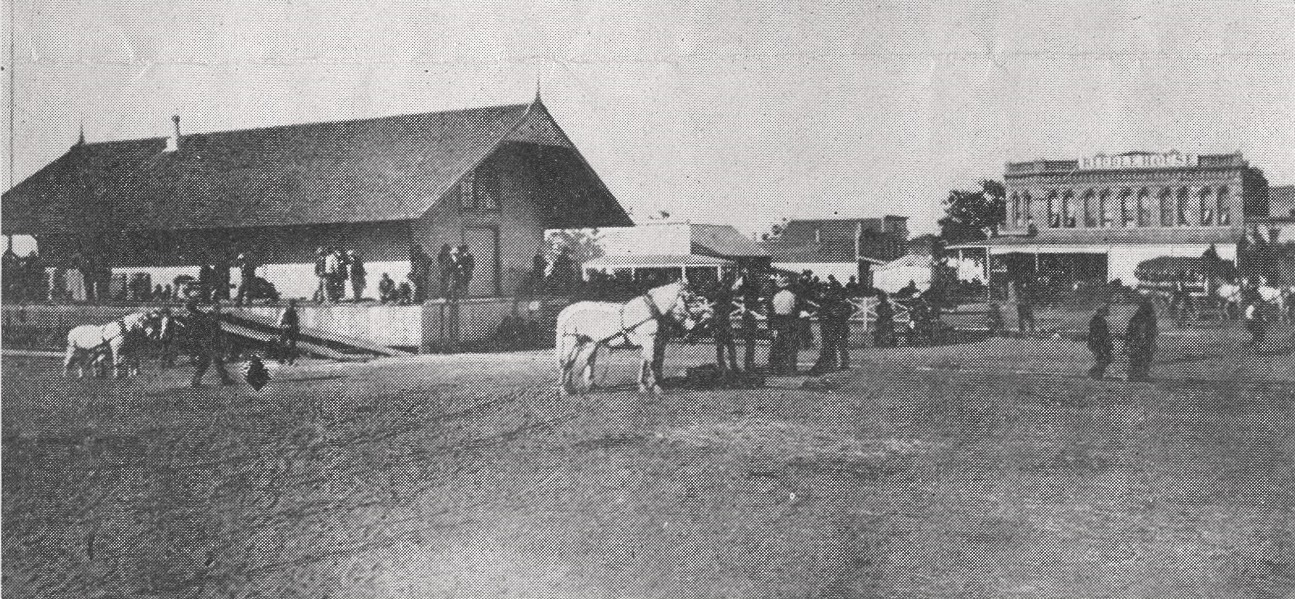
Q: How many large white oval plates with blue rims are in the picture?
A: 0